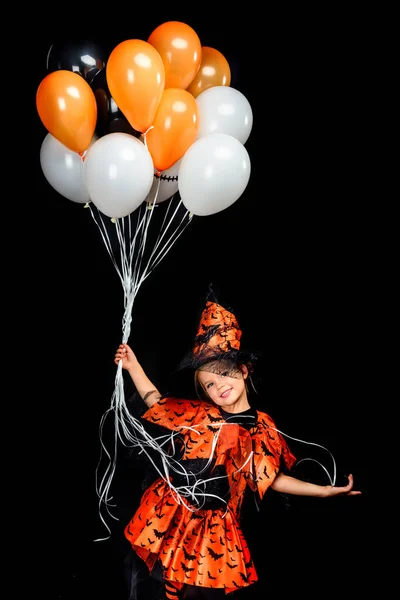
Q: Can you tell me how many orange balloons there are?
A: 5